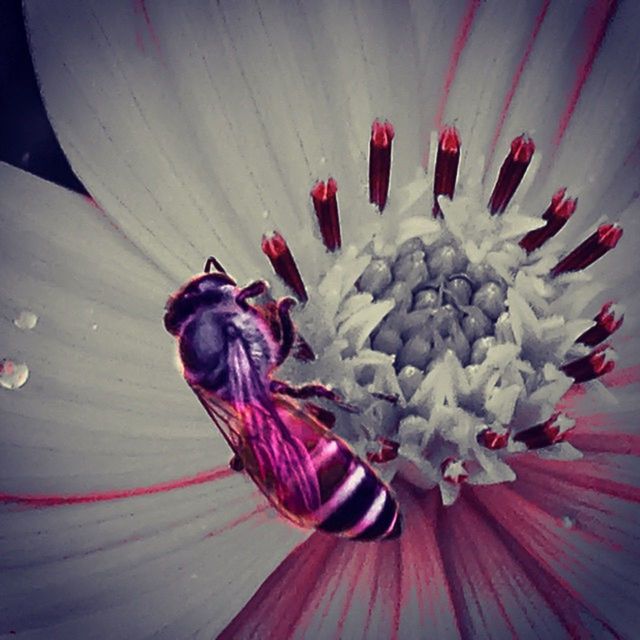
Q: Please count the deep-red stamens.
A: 13